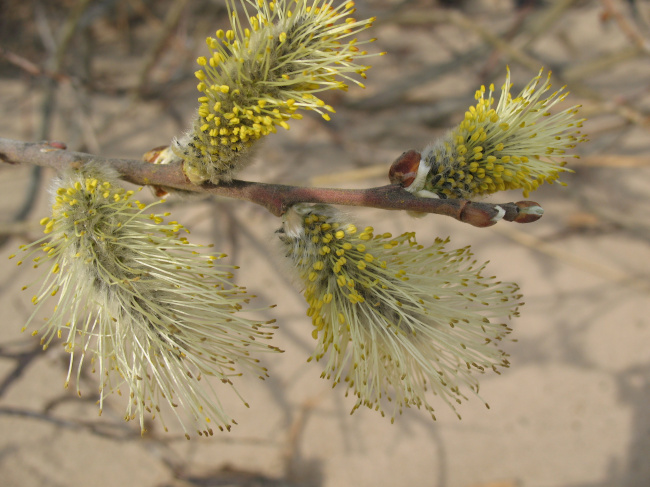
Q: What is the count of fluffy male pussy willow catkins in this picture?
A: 4